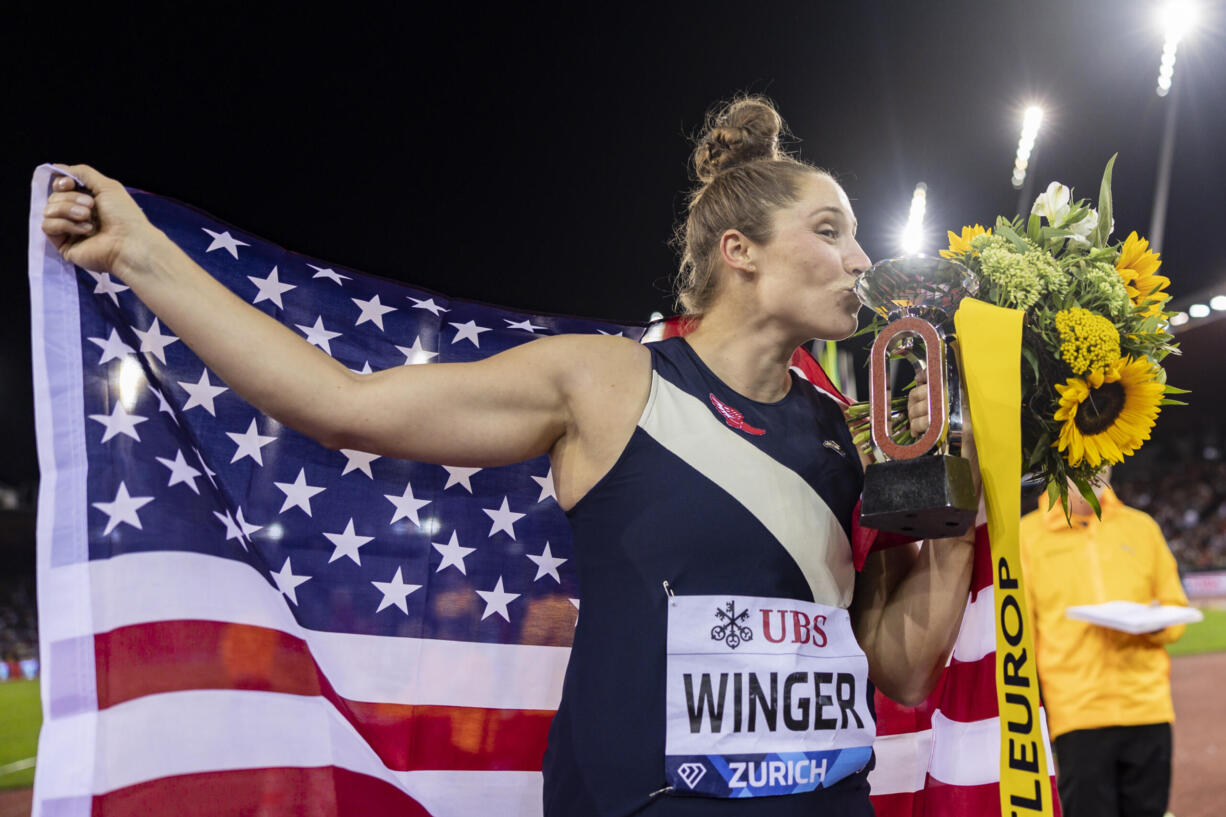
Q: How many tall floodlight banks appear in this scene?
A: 3